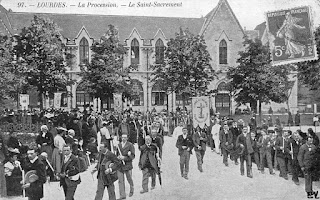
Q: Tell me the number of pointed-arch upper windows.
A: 4